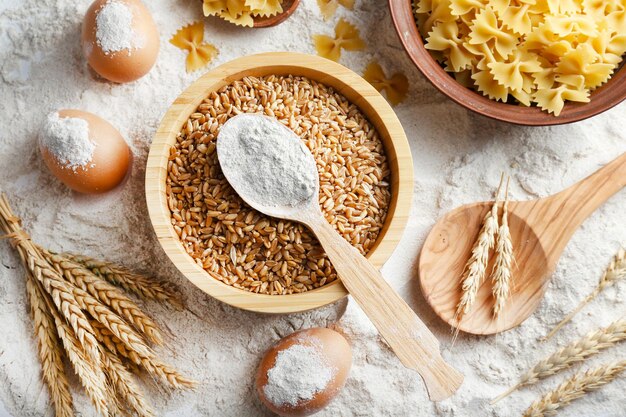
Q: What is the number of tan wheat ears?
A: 13